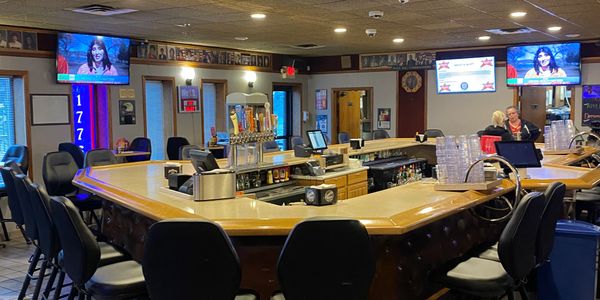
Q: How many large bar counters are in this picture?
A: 1